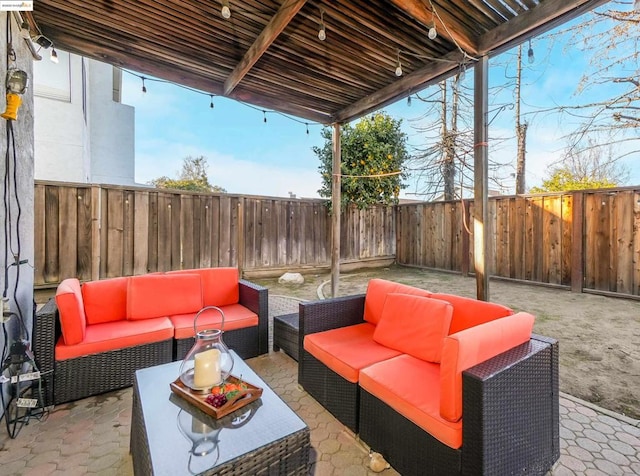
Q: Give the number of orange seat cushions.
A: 4